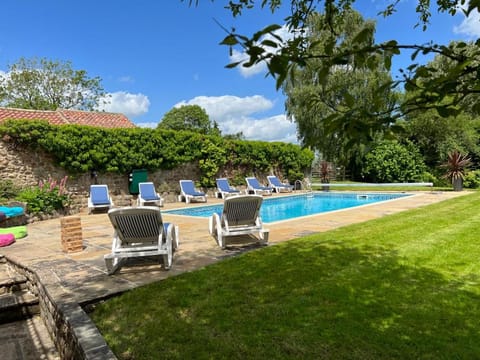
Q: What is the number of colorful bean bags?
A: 3